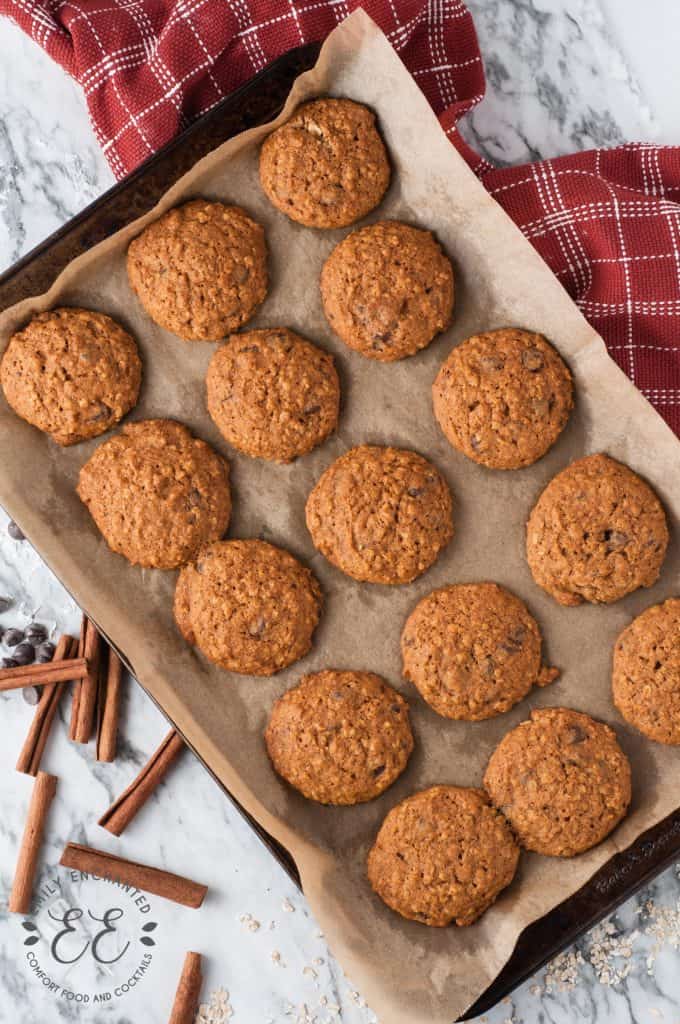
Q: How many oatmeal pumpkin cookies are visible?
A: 15